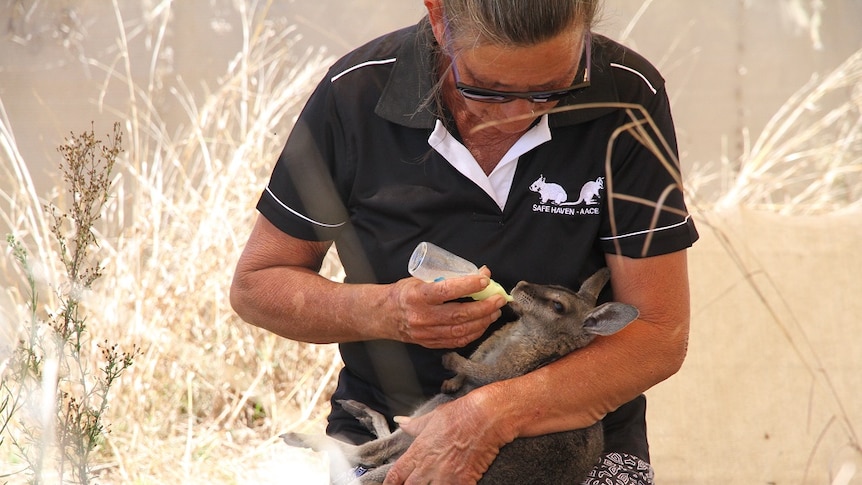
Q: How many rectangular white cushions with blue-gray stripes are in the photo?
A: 0